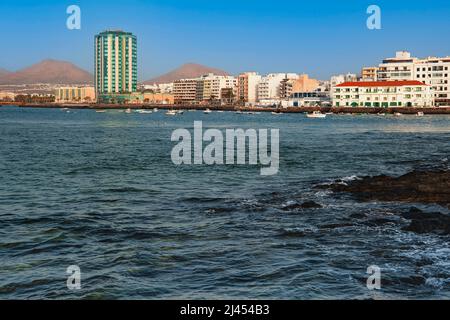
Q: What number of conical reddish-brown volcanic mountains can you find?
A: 2